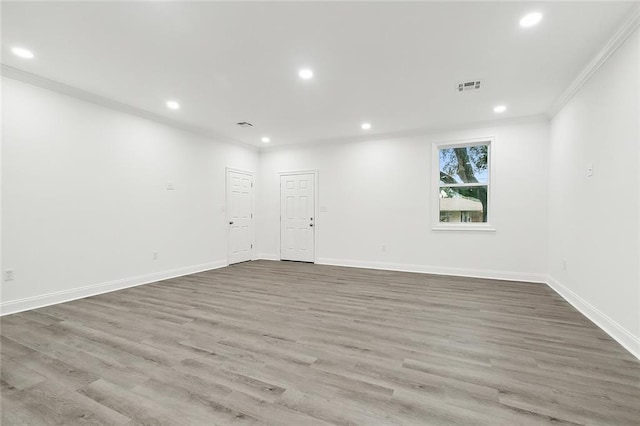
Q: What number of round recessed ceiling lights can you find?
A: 7